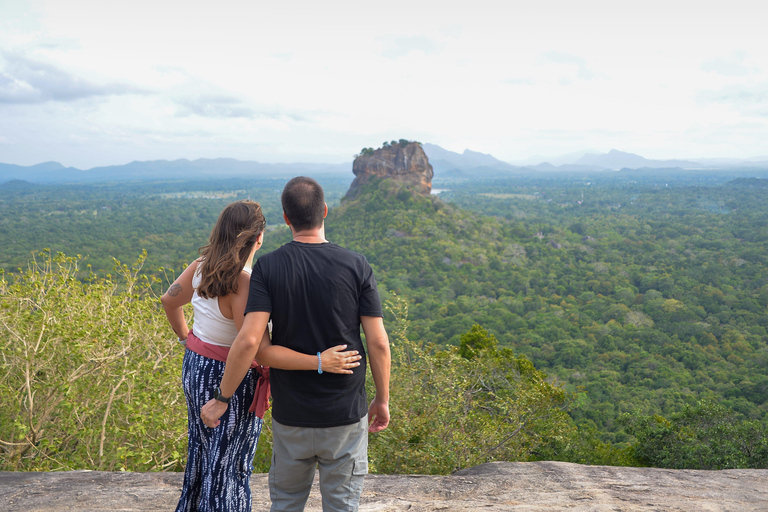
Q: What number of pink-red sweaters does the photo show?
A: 1